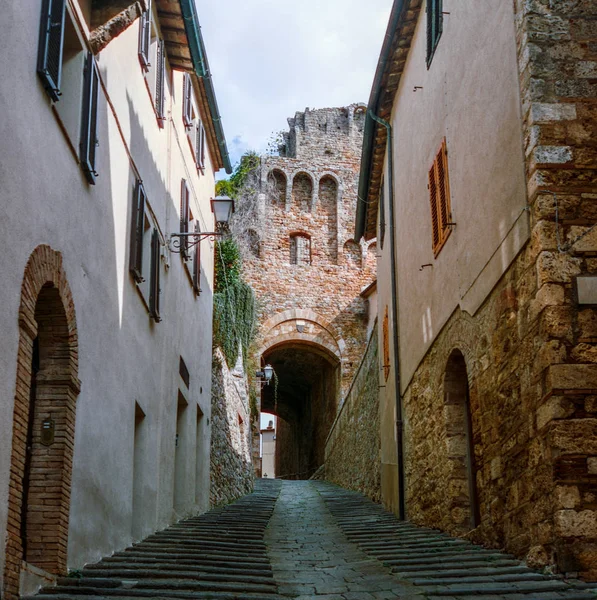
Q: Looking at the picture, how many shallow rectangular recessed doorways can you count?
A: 3